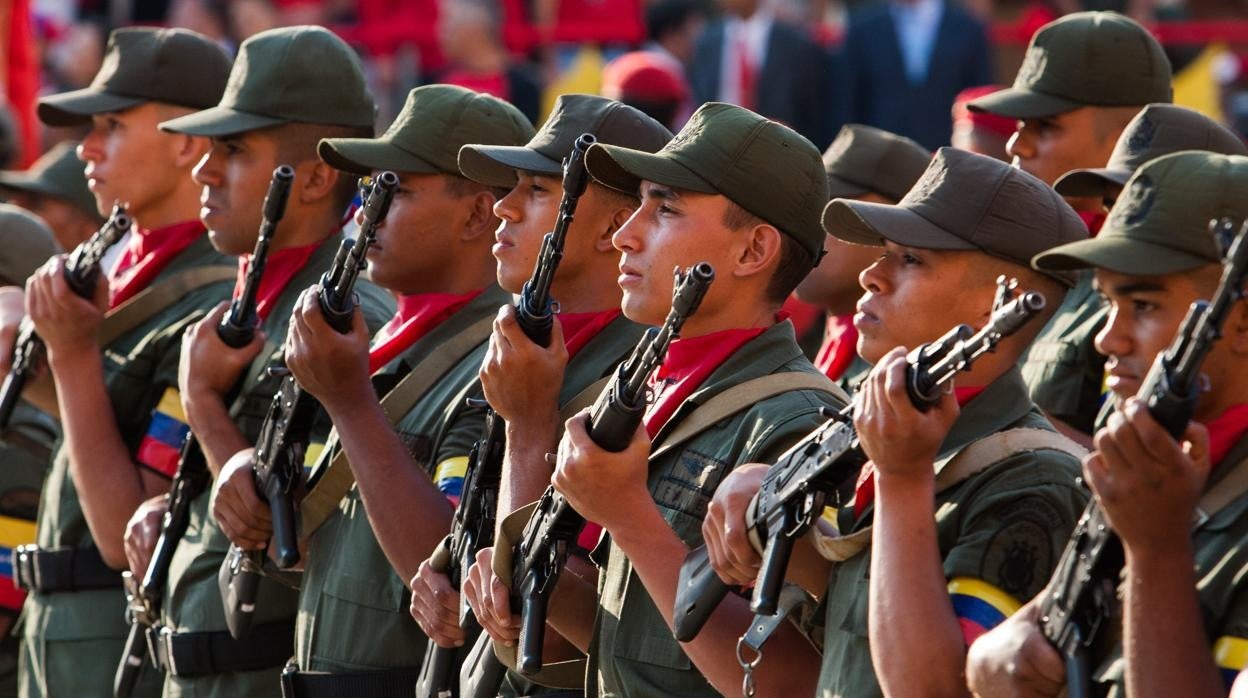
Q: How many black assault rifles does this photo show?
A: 7